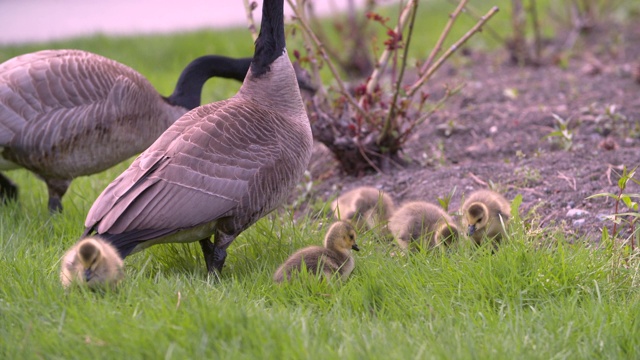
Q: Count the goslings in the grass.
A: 5